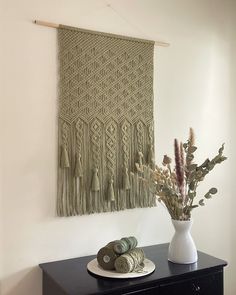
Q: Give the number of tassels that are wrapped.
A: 7